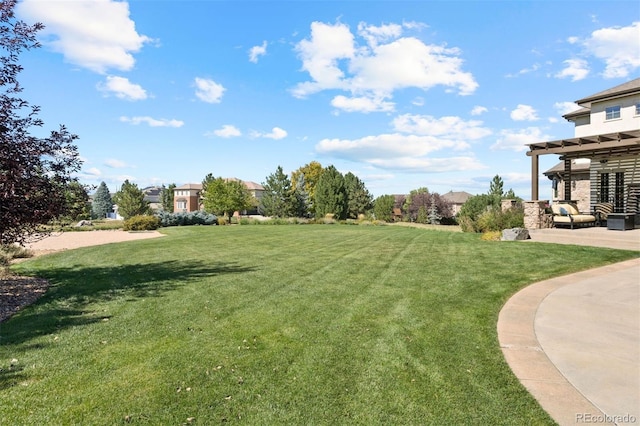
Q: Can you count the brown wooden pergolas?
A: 1